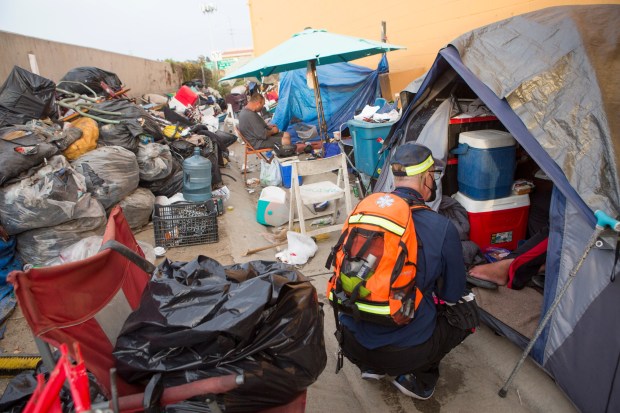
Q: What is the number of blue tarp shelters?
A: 1